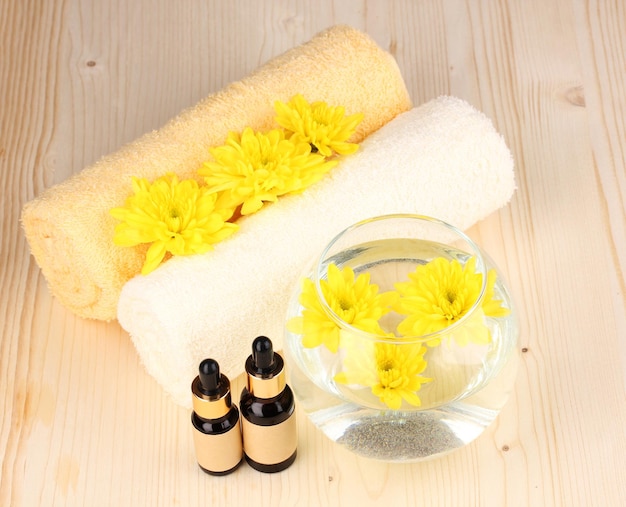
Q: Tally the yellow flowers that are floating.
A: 3